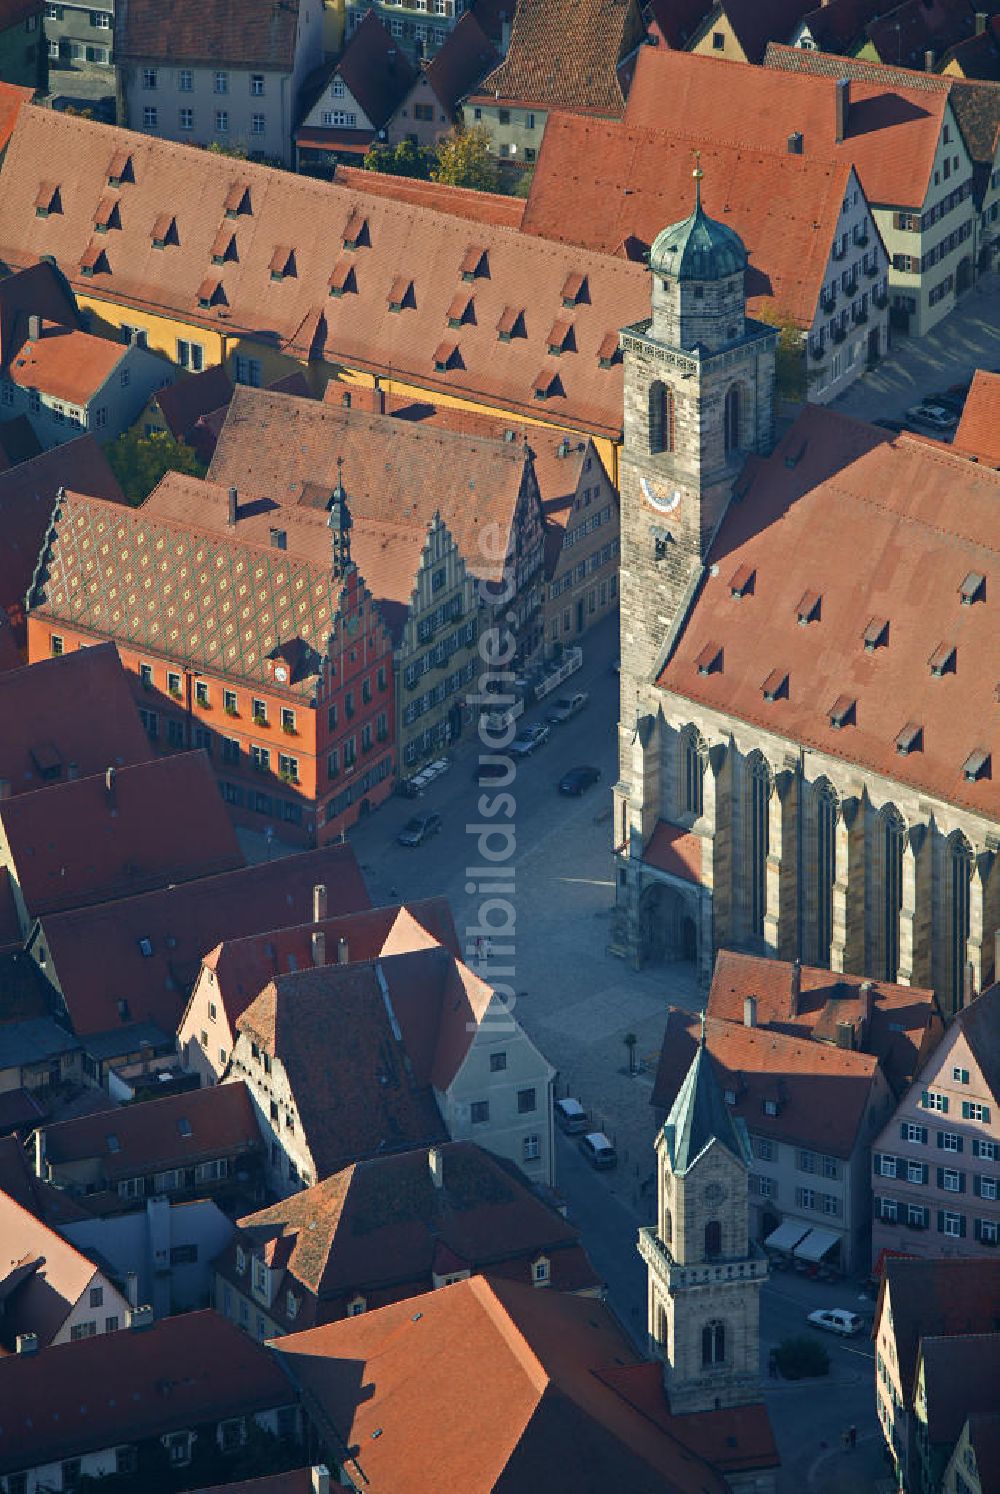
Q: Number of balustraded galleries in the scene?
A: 2